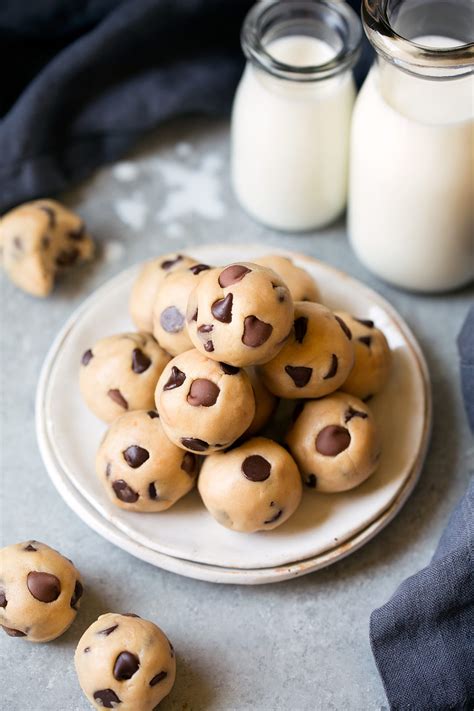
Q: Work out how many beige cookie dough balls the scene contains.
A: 15